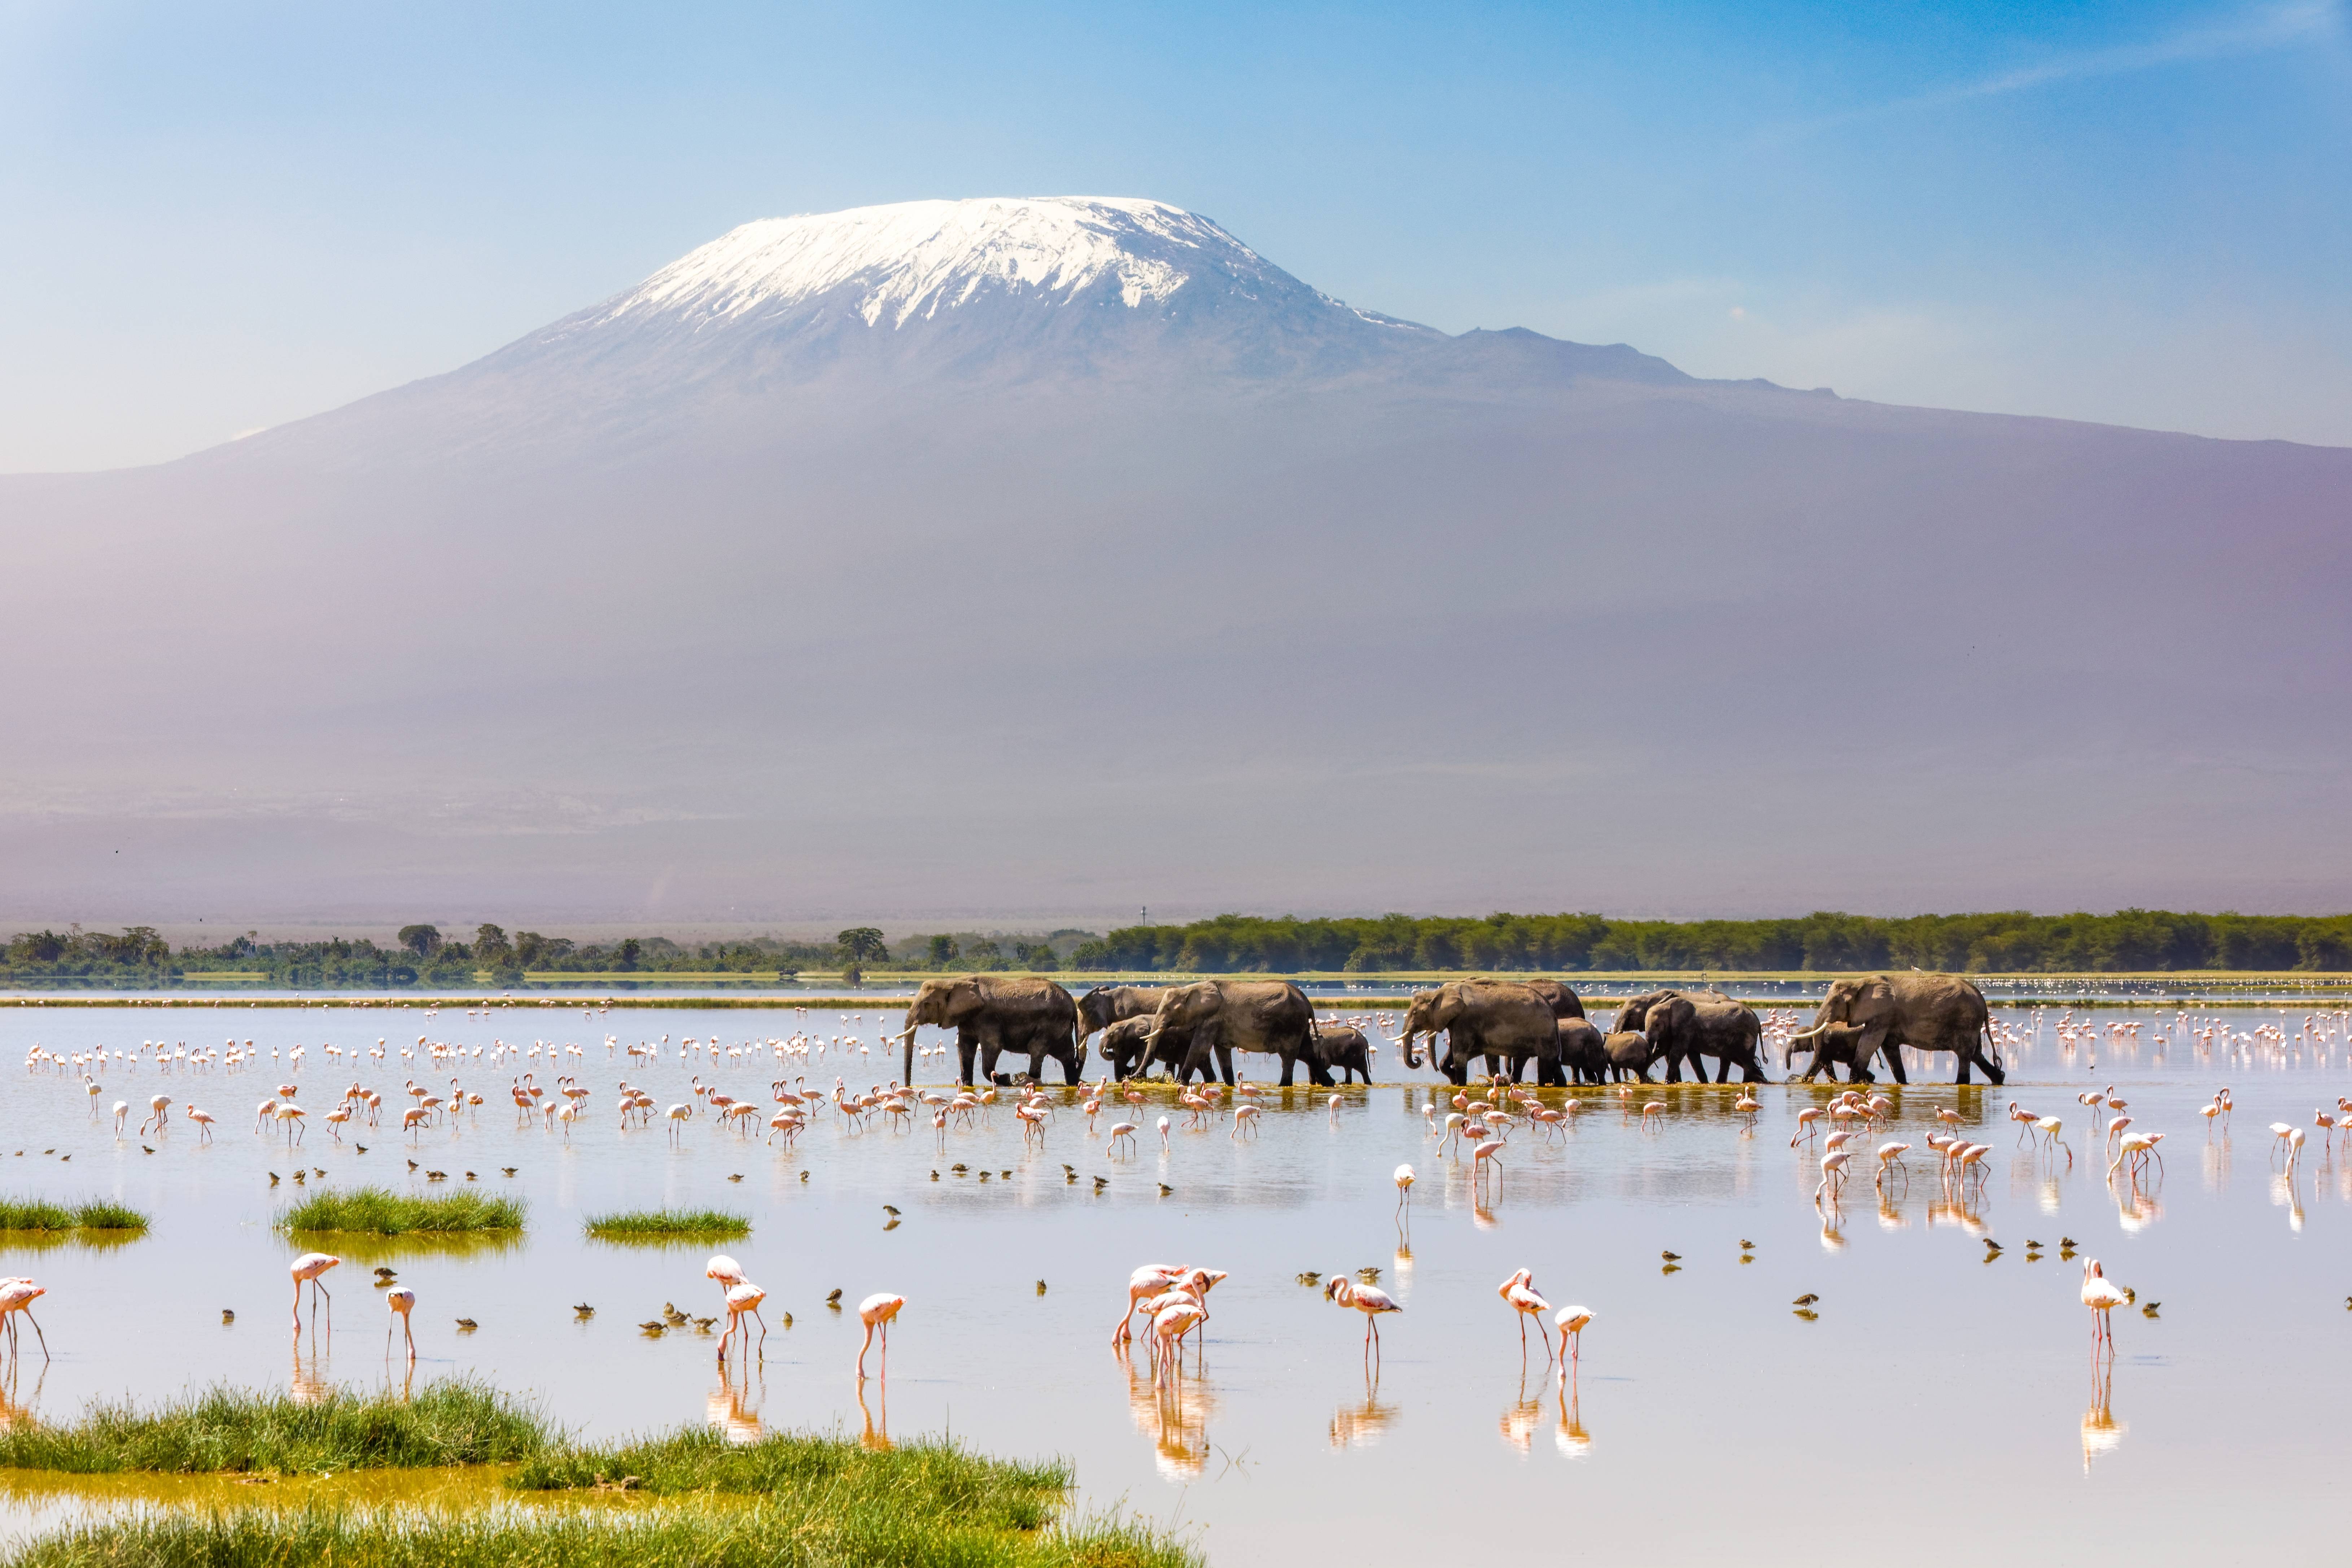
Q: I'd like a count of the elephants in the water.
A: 13